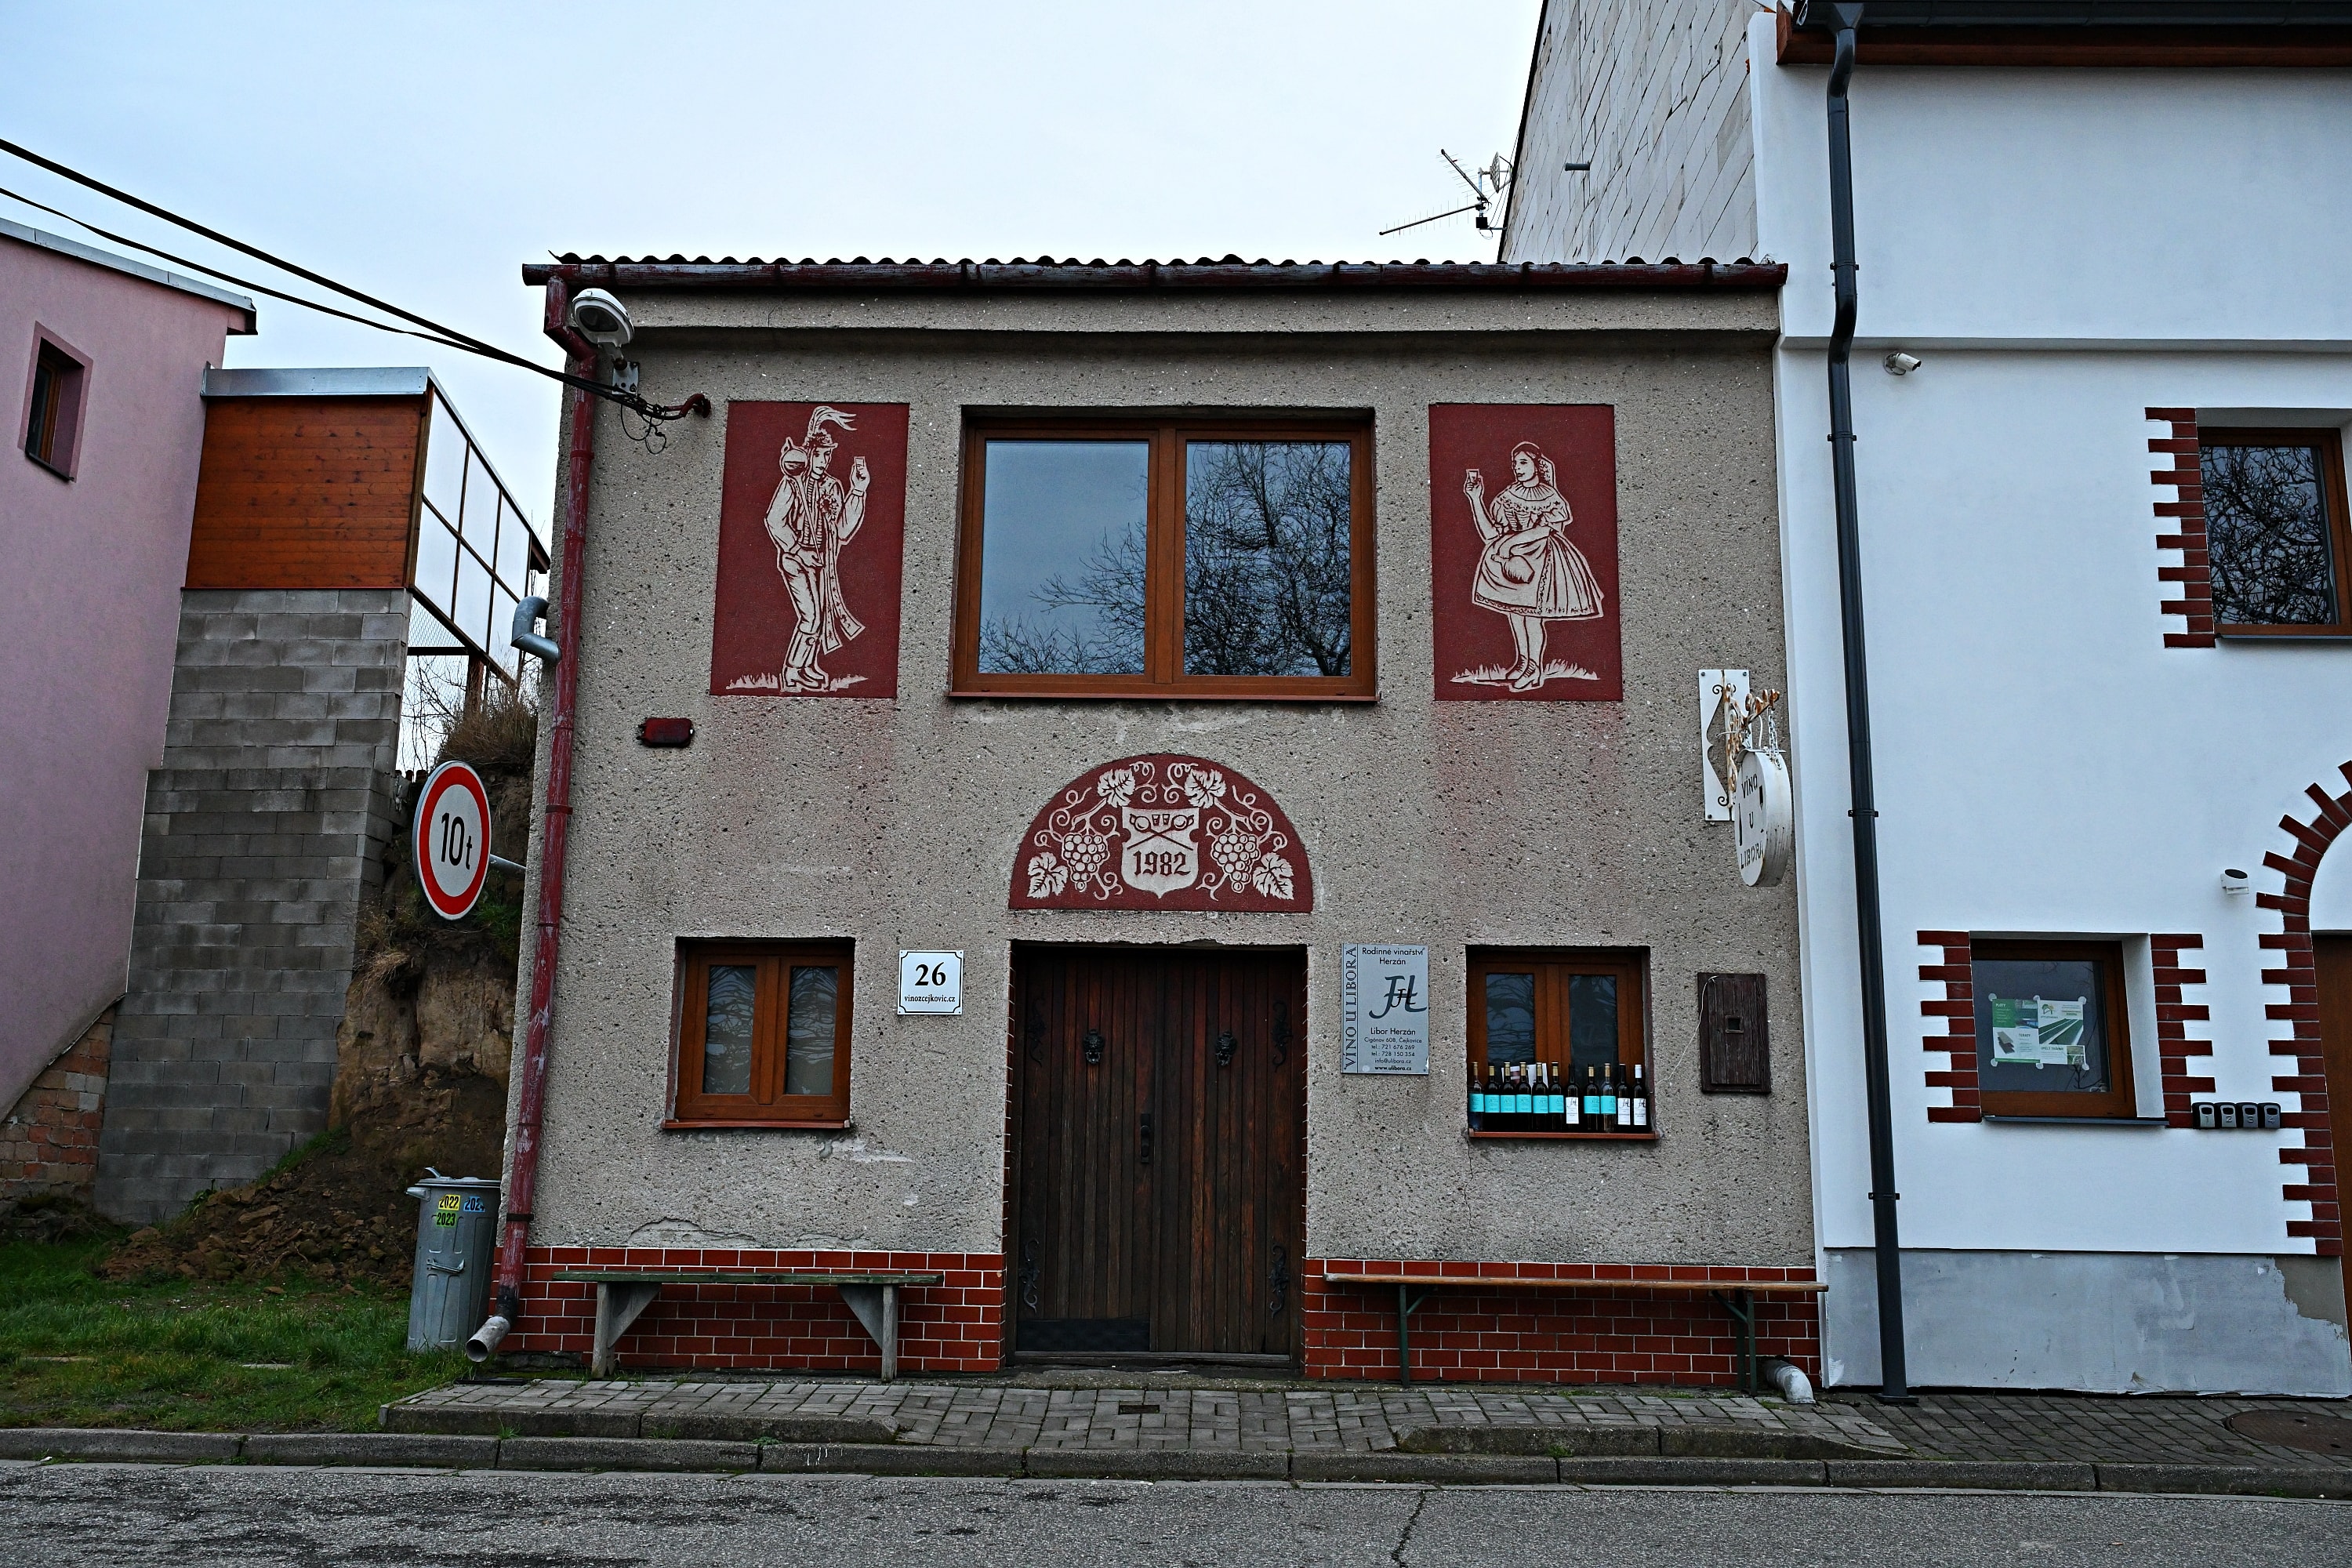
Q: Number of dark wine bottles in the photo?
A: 11